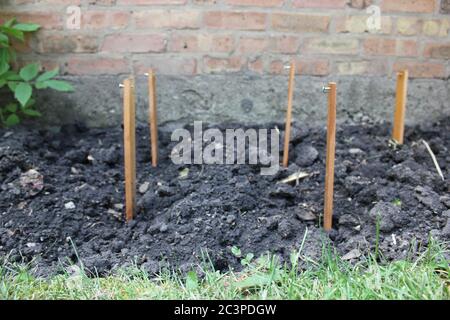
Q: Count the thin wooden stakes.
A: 5